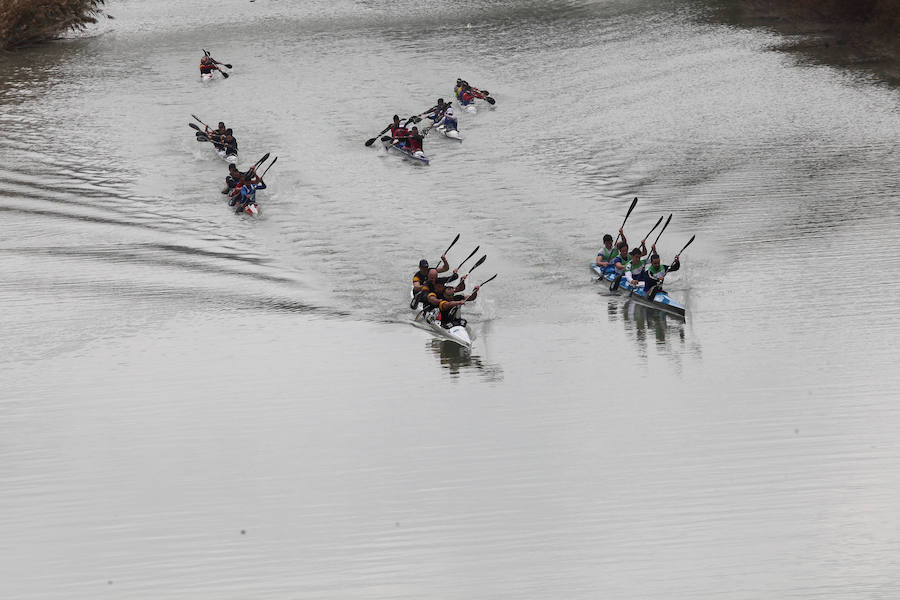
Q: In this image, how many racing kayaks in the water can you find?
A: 8